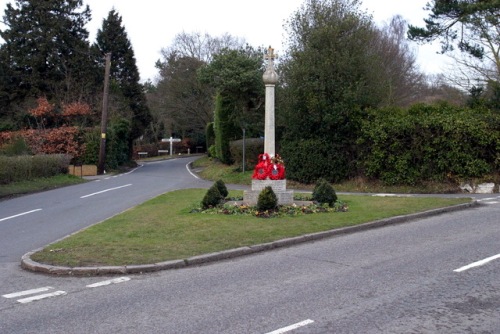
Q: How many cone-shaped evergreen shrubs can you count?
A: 4